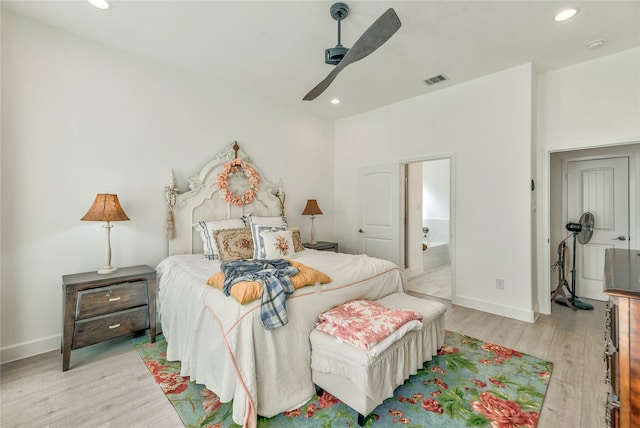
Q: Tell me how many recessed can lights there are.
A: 3